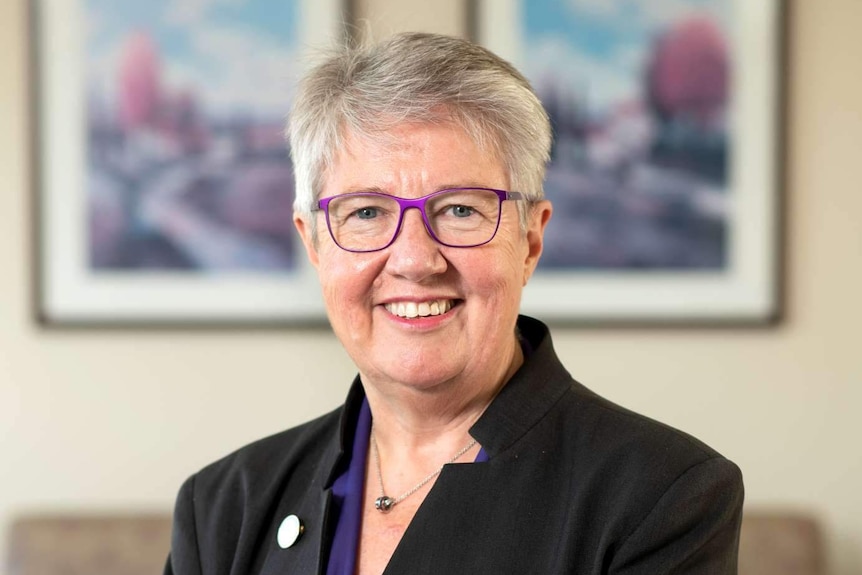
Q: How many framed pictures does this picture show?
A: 2